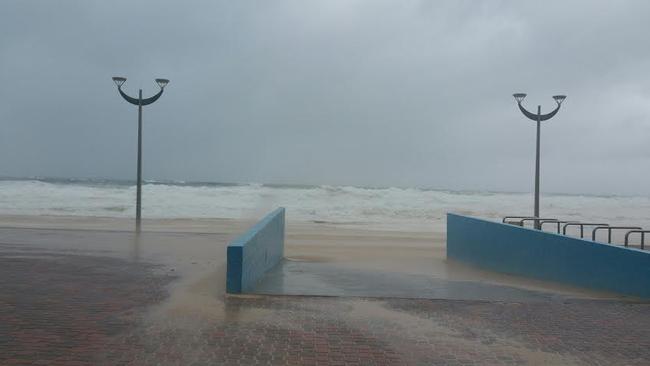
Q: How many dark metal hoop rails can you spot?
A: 6